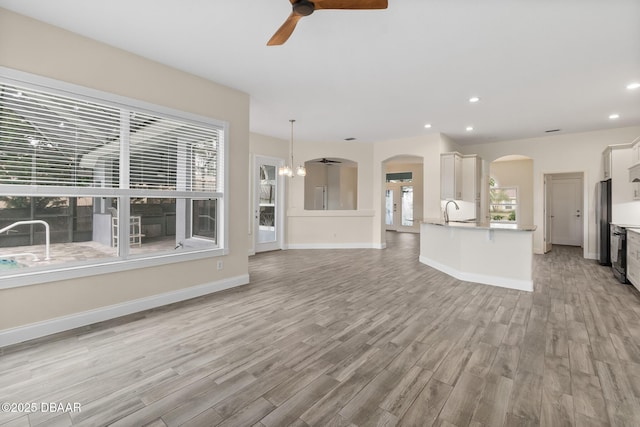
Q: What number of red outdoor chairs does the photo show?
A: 0